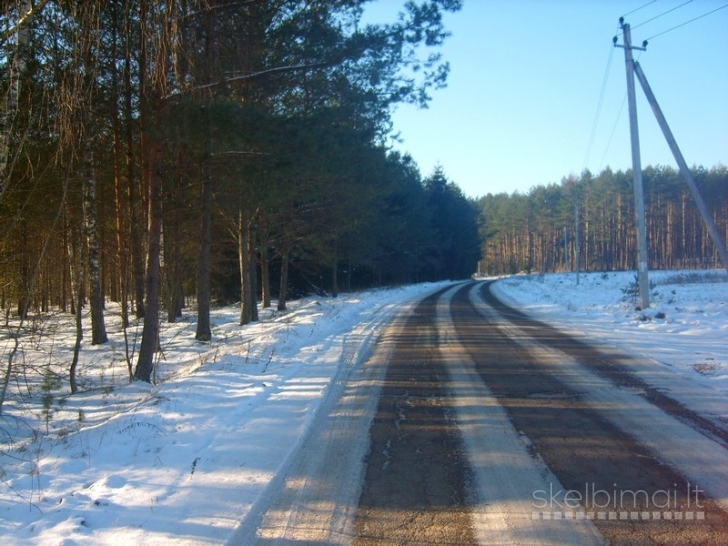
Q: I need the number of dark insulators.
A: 3